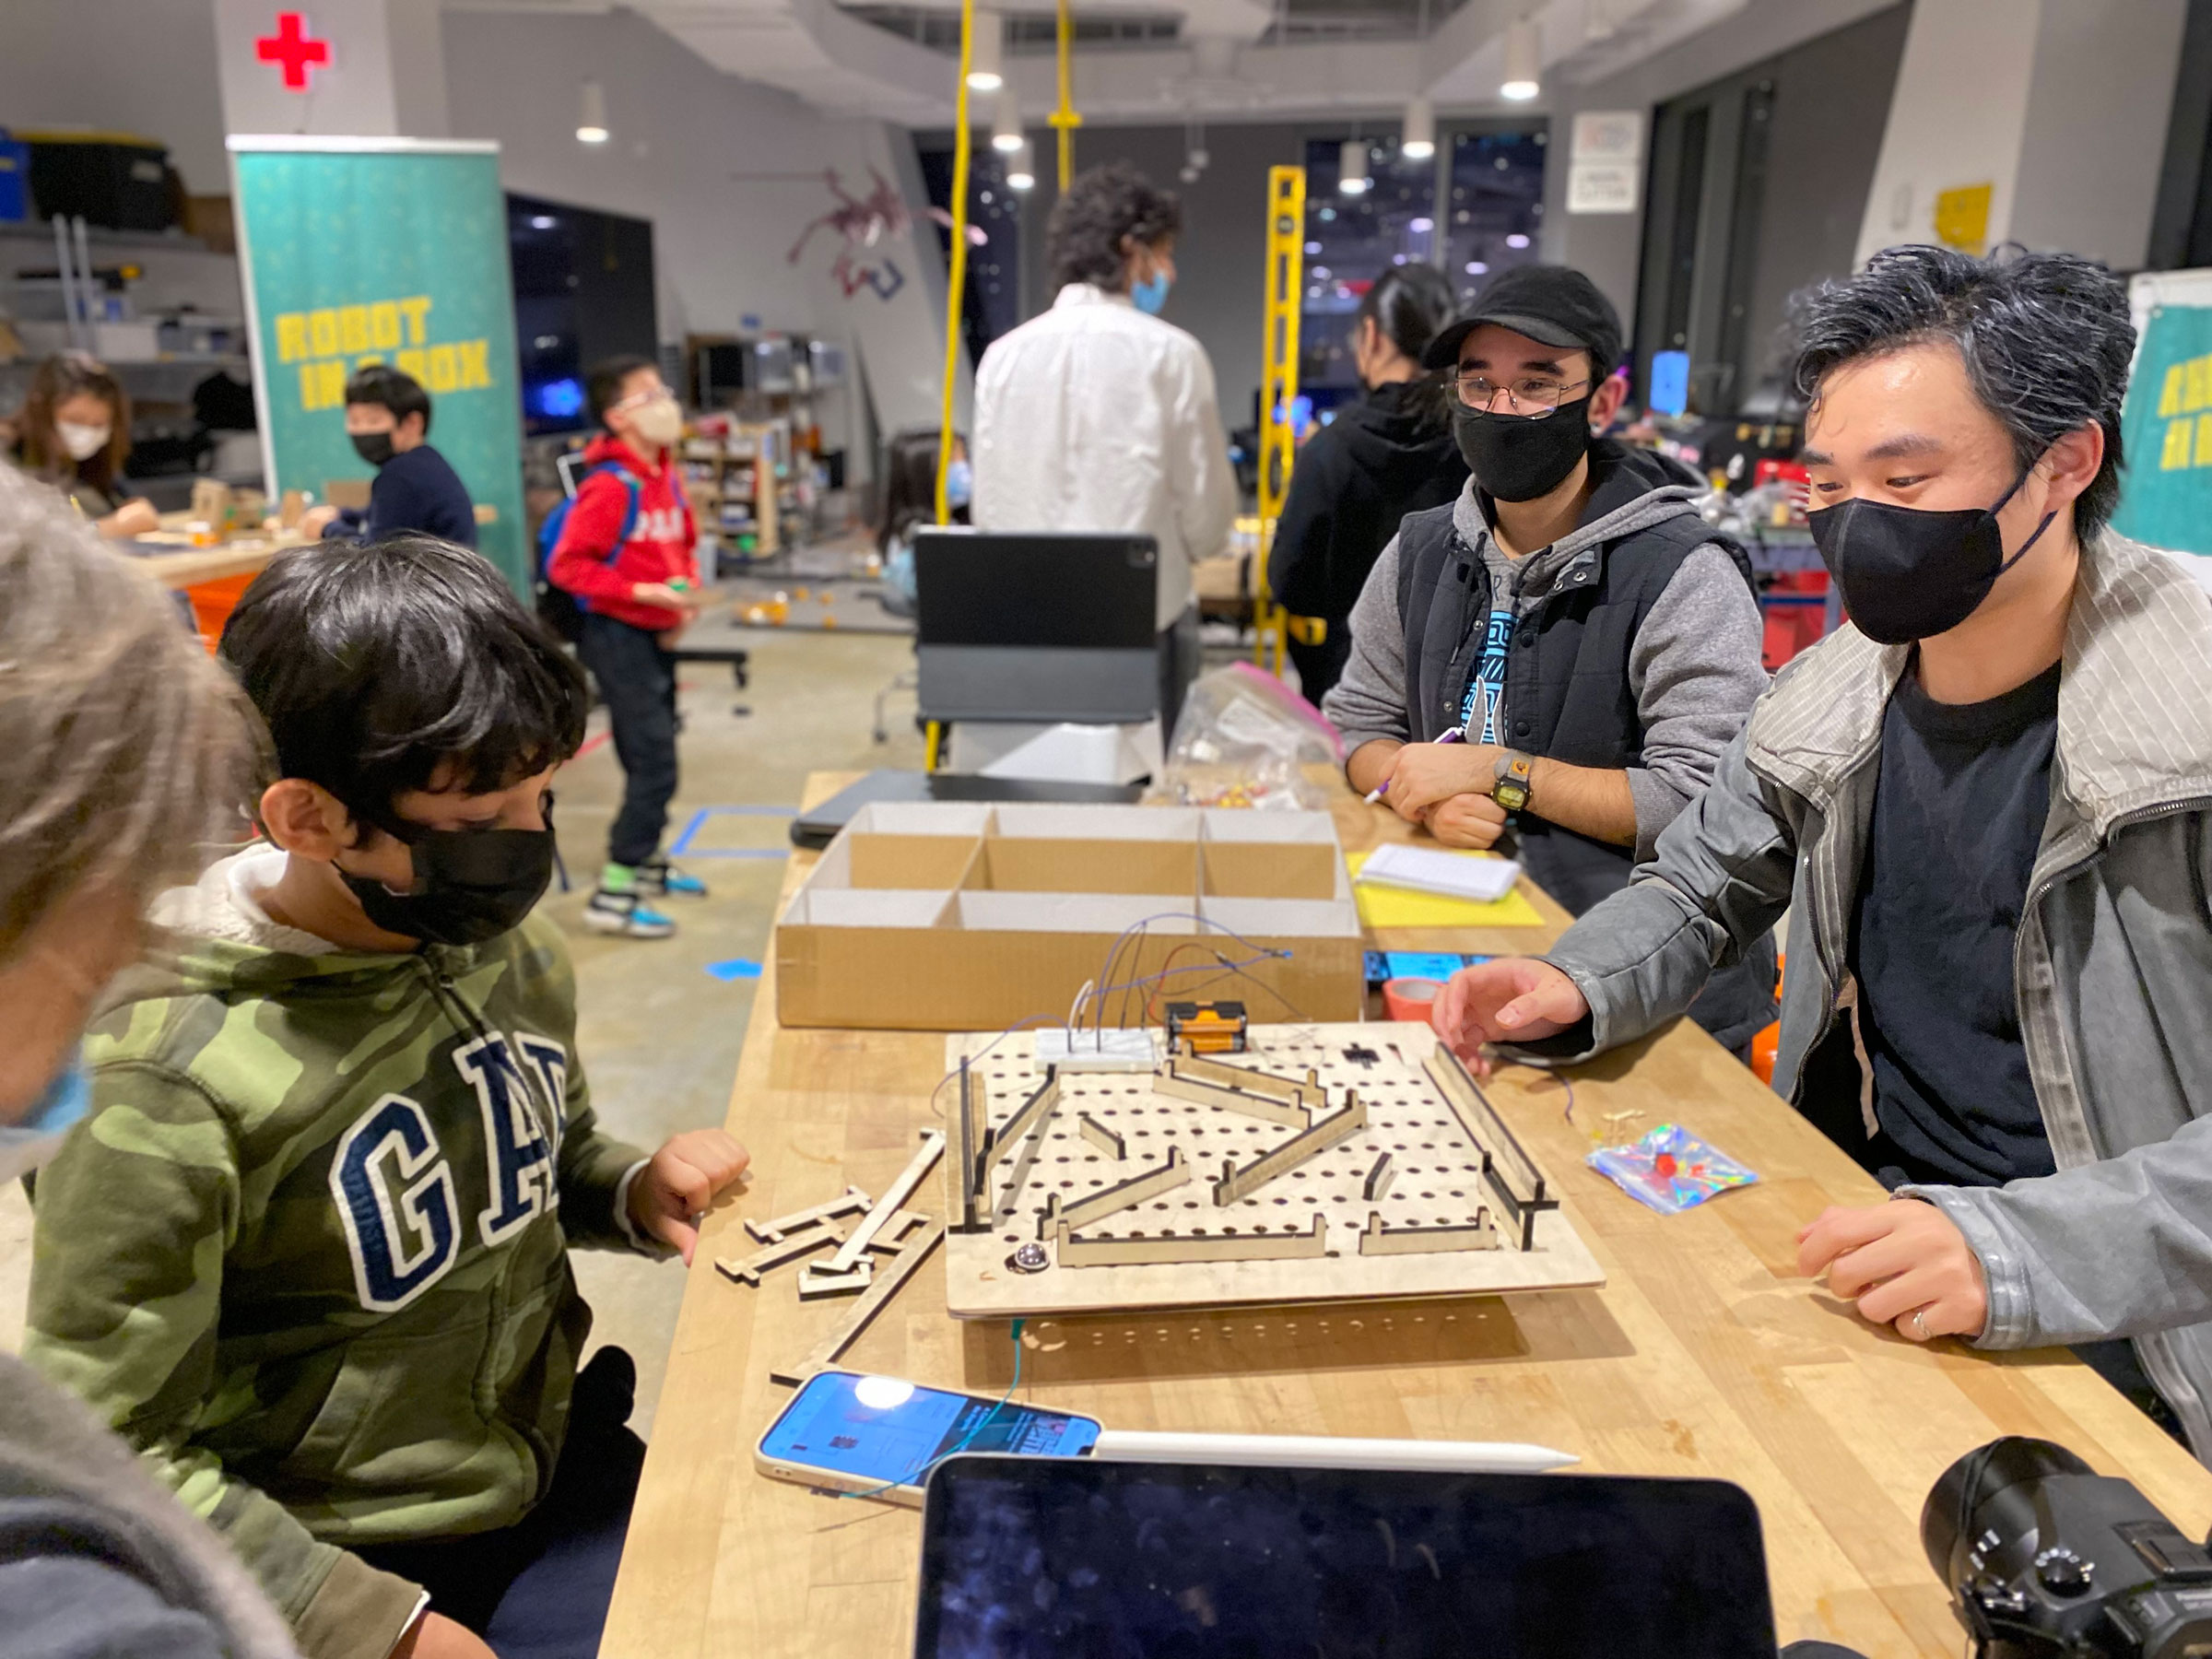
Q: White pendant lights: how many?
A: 7